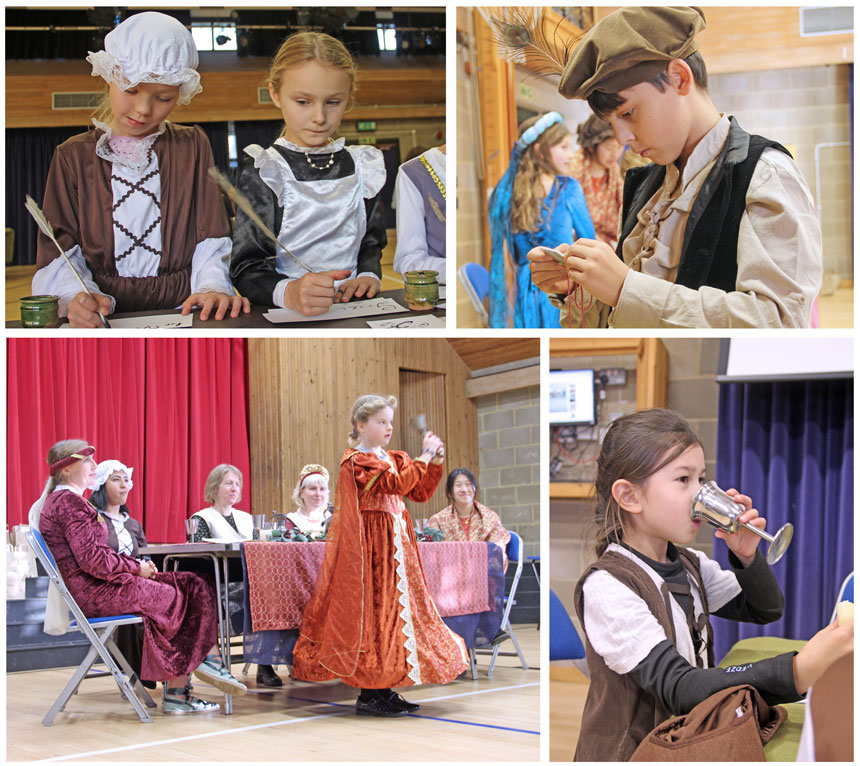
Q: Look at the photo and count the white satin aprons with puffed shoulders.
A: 1